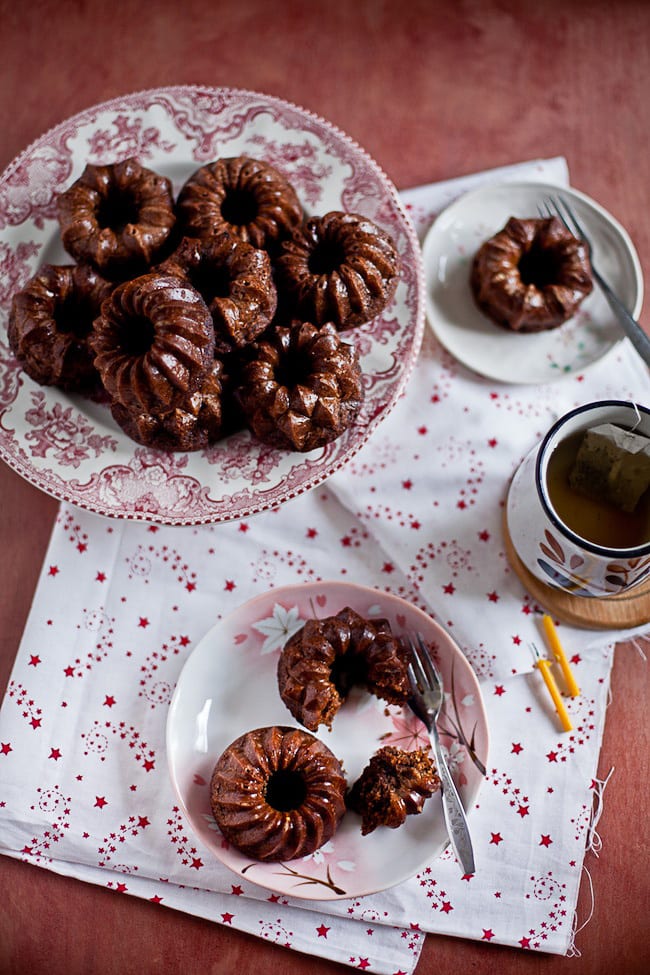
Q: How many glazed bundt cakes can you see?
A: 11